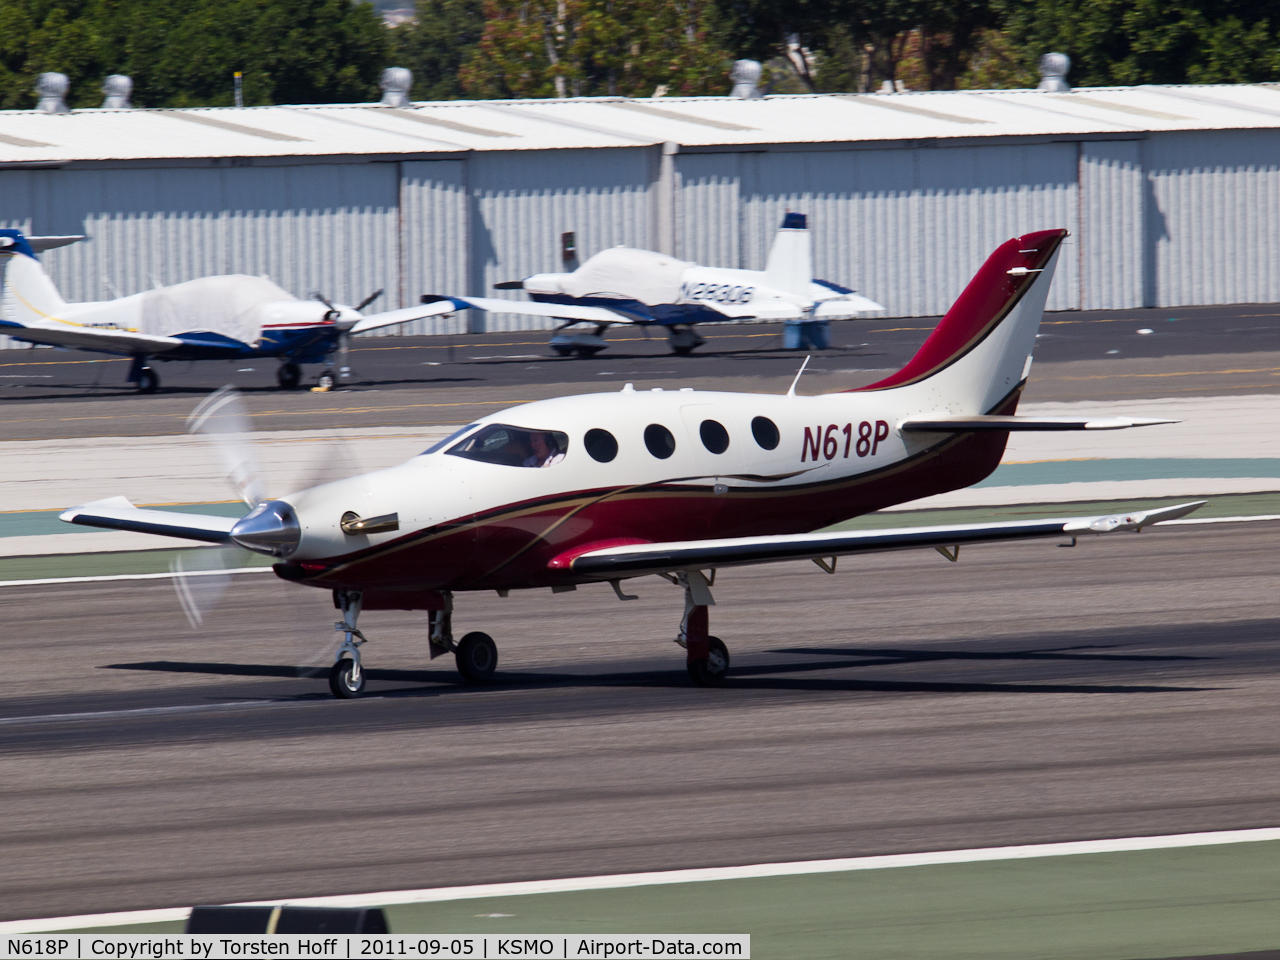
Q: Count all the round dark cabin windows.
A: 4